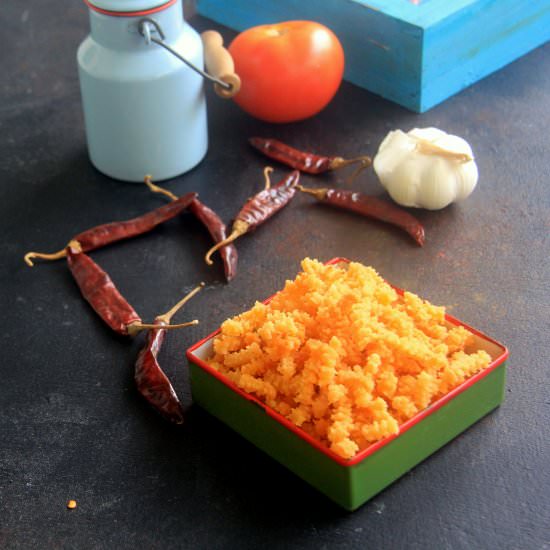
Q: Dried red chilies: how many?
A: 7